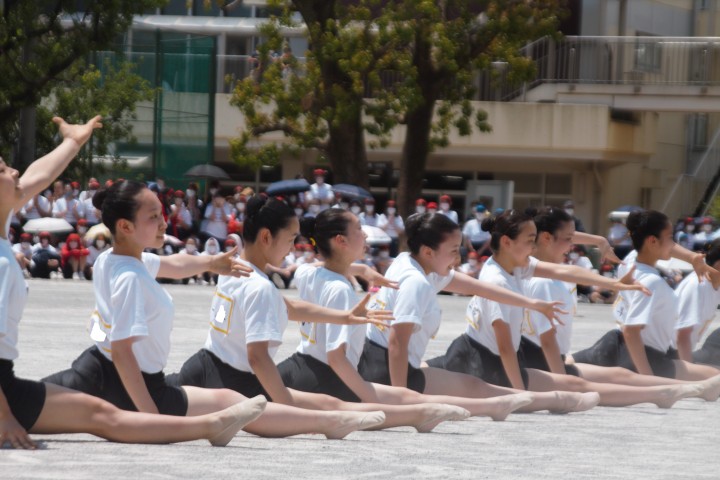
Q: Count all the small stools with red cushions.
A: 0